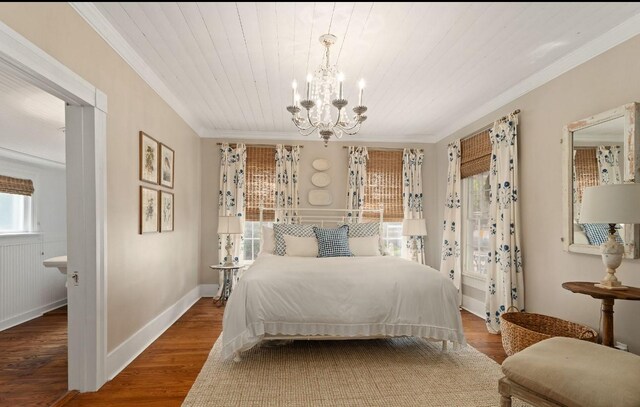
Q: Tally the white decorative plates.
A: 3